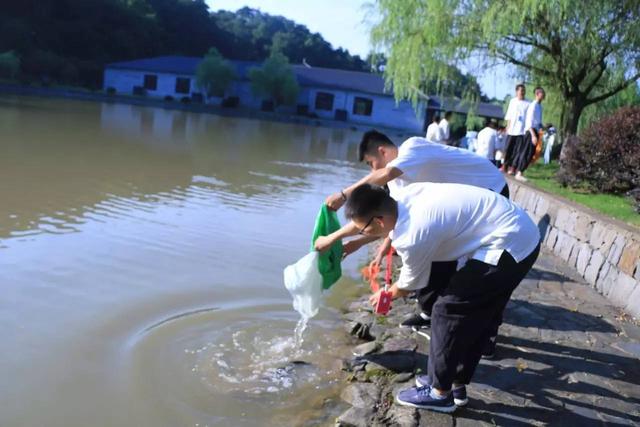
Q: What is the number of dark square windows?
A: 4